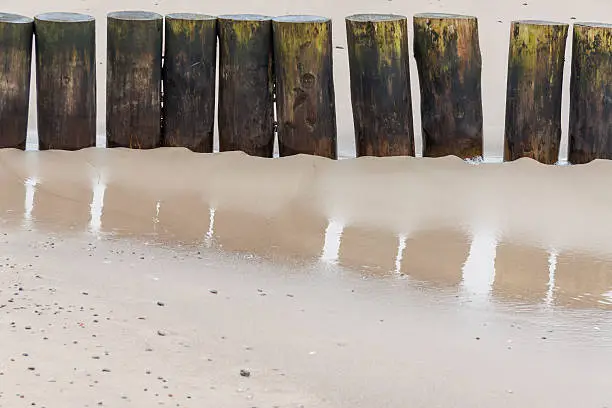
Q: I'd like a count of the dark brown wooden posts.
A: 10